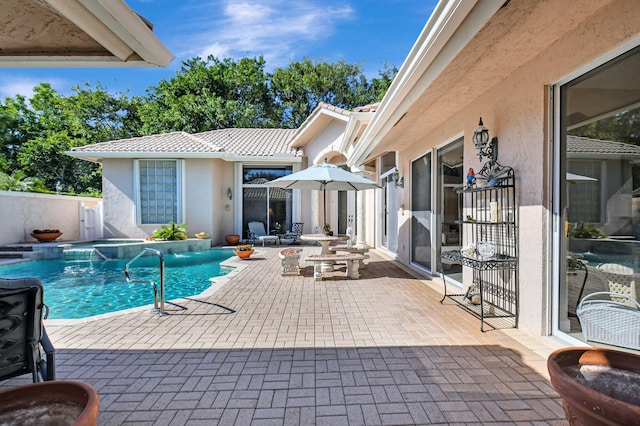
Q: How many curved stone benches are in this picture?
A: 3